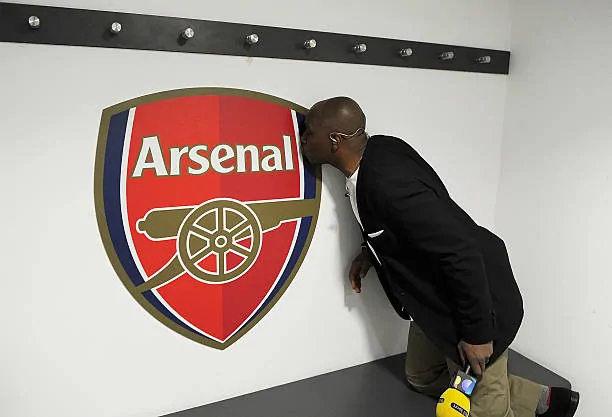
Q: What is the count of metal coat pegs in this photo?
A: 9